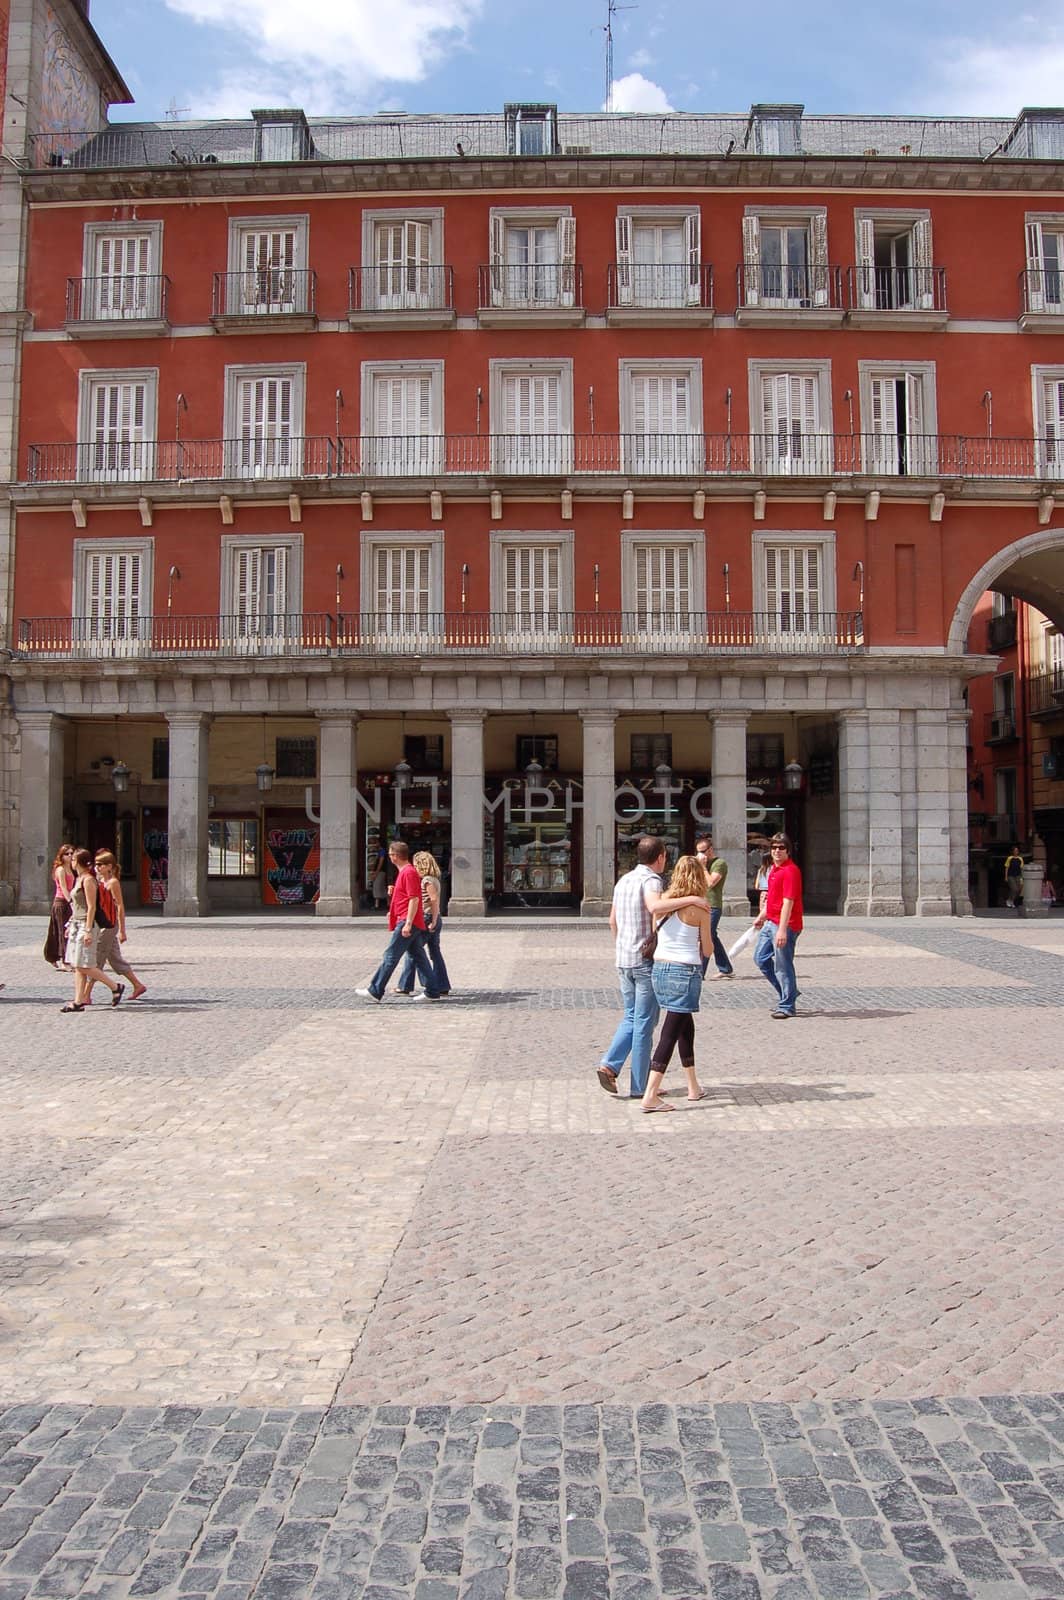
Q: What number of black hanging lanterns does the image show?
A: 6